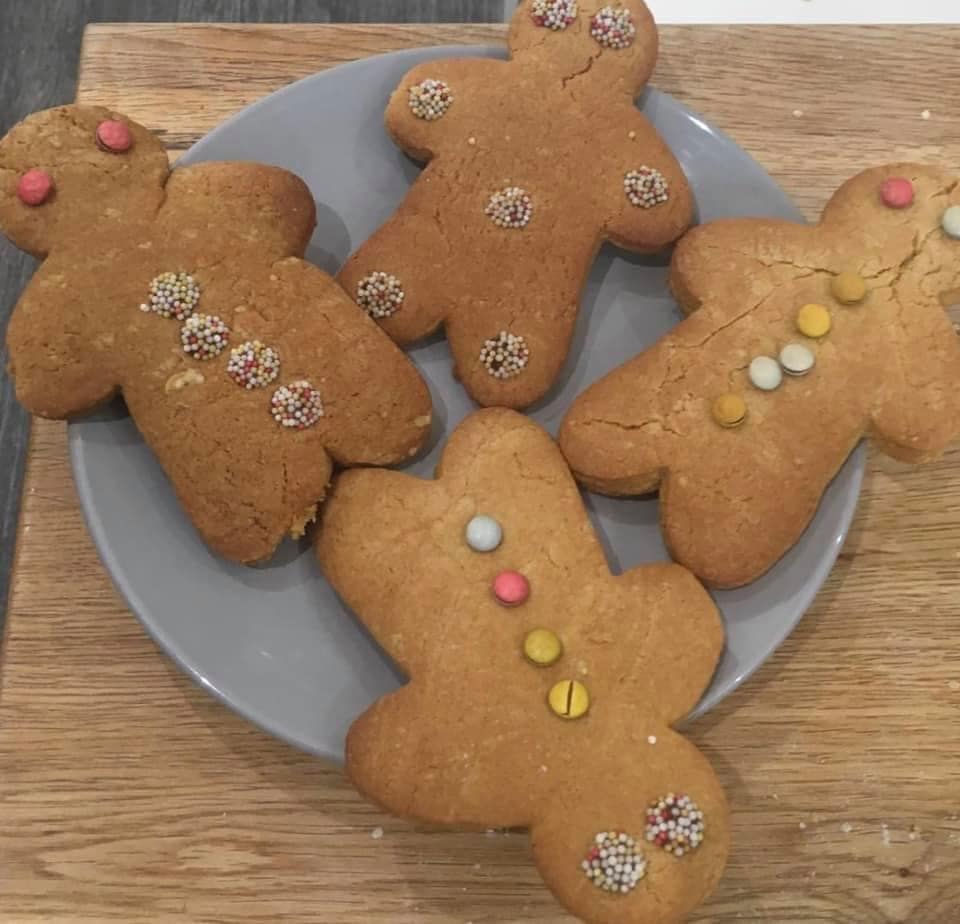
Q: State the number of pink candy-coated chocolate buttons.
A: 4